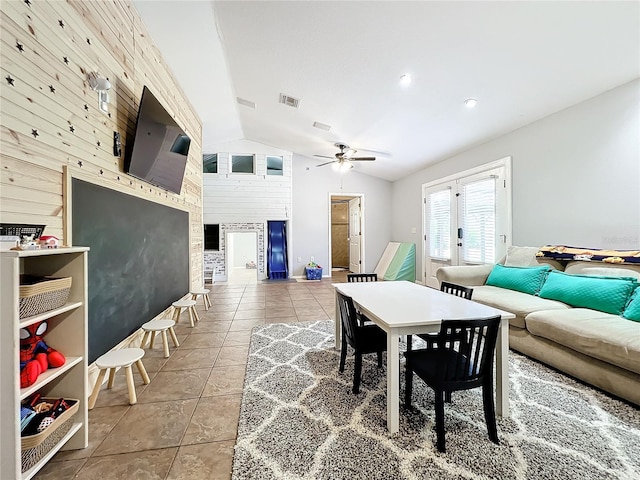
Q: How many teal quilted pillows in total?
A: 3